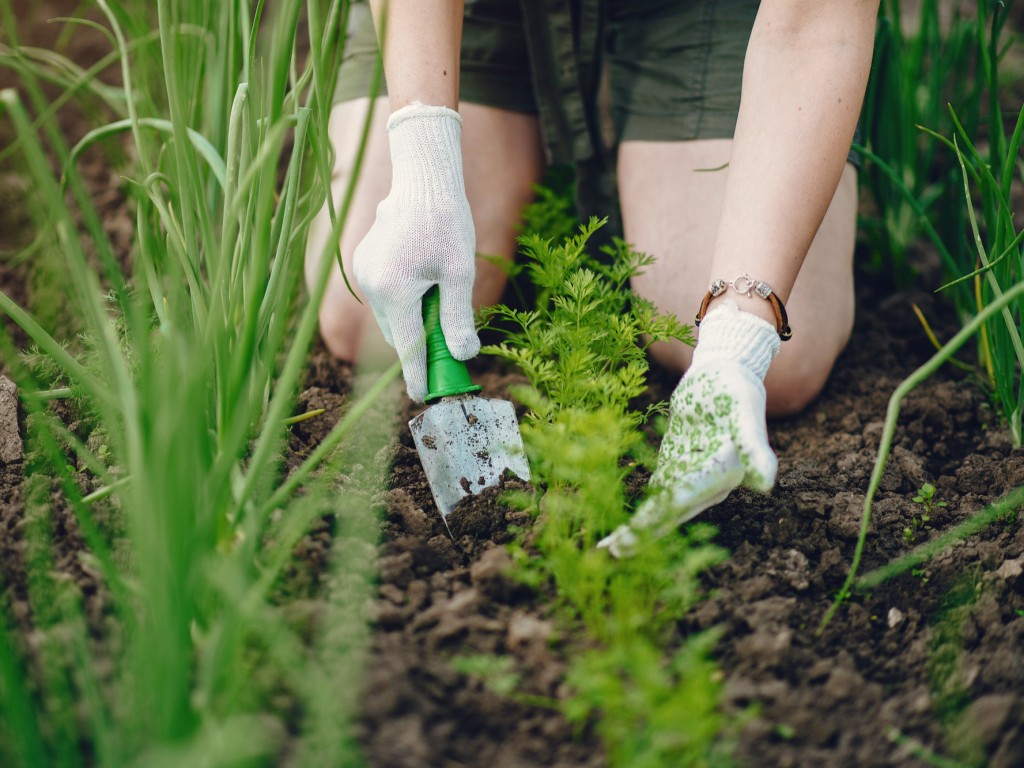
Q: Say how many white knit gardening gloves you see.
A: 2